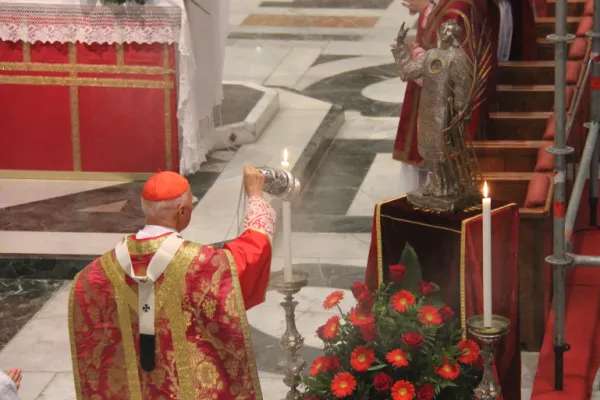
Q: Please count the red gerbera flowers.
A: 12